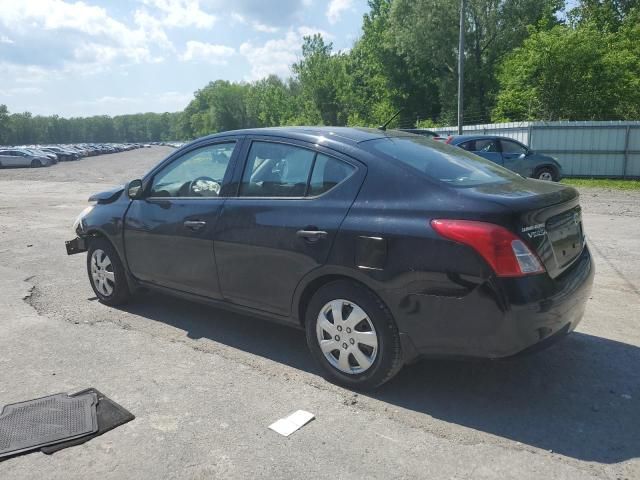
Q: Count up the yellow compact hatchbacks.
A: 0